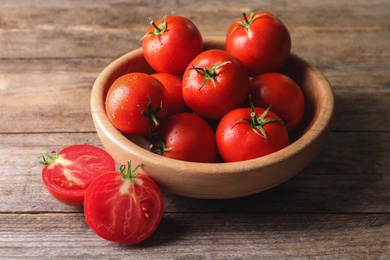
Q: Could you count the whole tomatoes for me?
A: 8